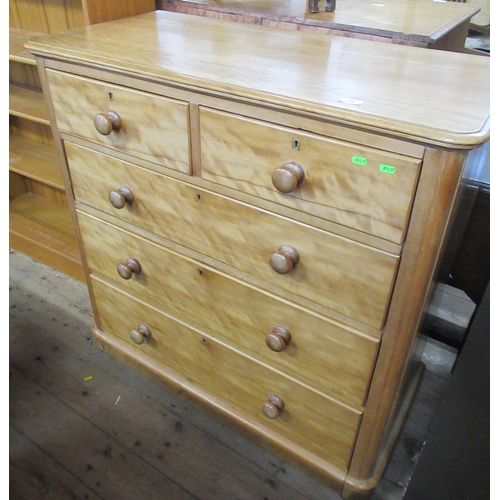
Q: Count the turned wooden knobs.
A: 8